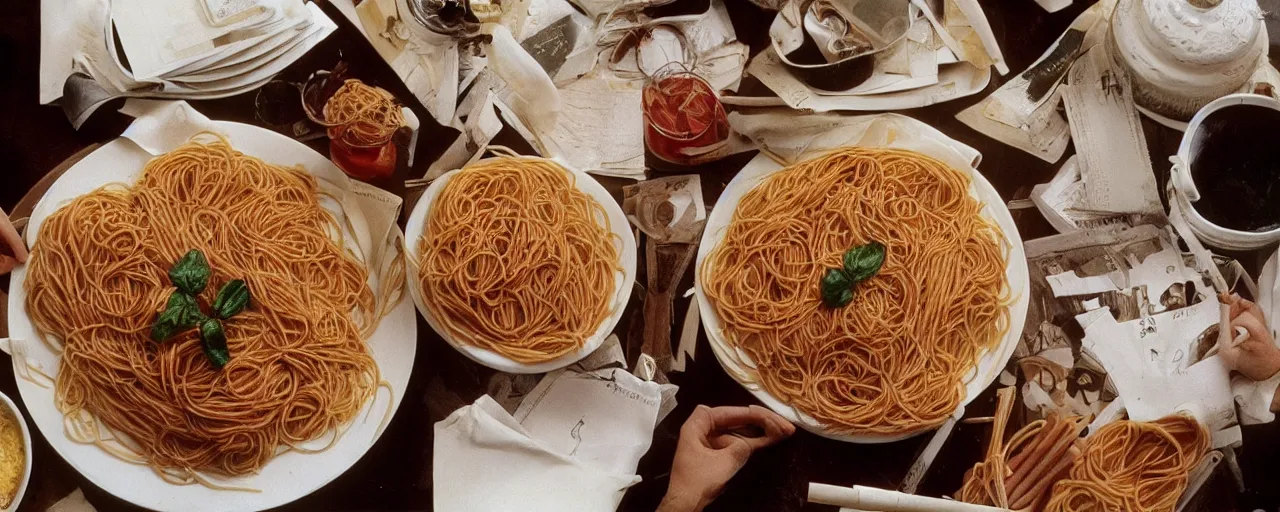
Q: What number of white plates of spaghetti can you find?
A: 3